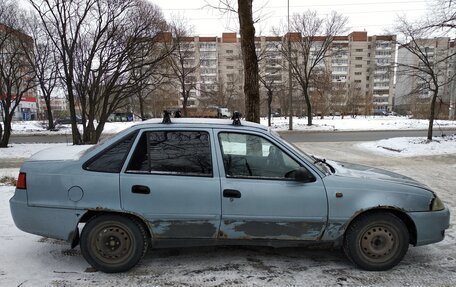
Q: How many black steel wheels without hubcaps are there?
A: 2